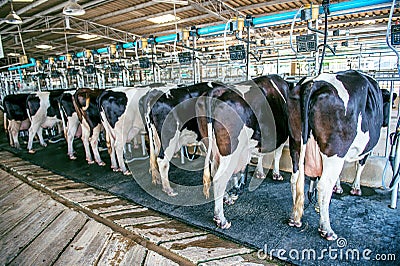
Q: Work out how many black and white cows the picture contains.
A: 8